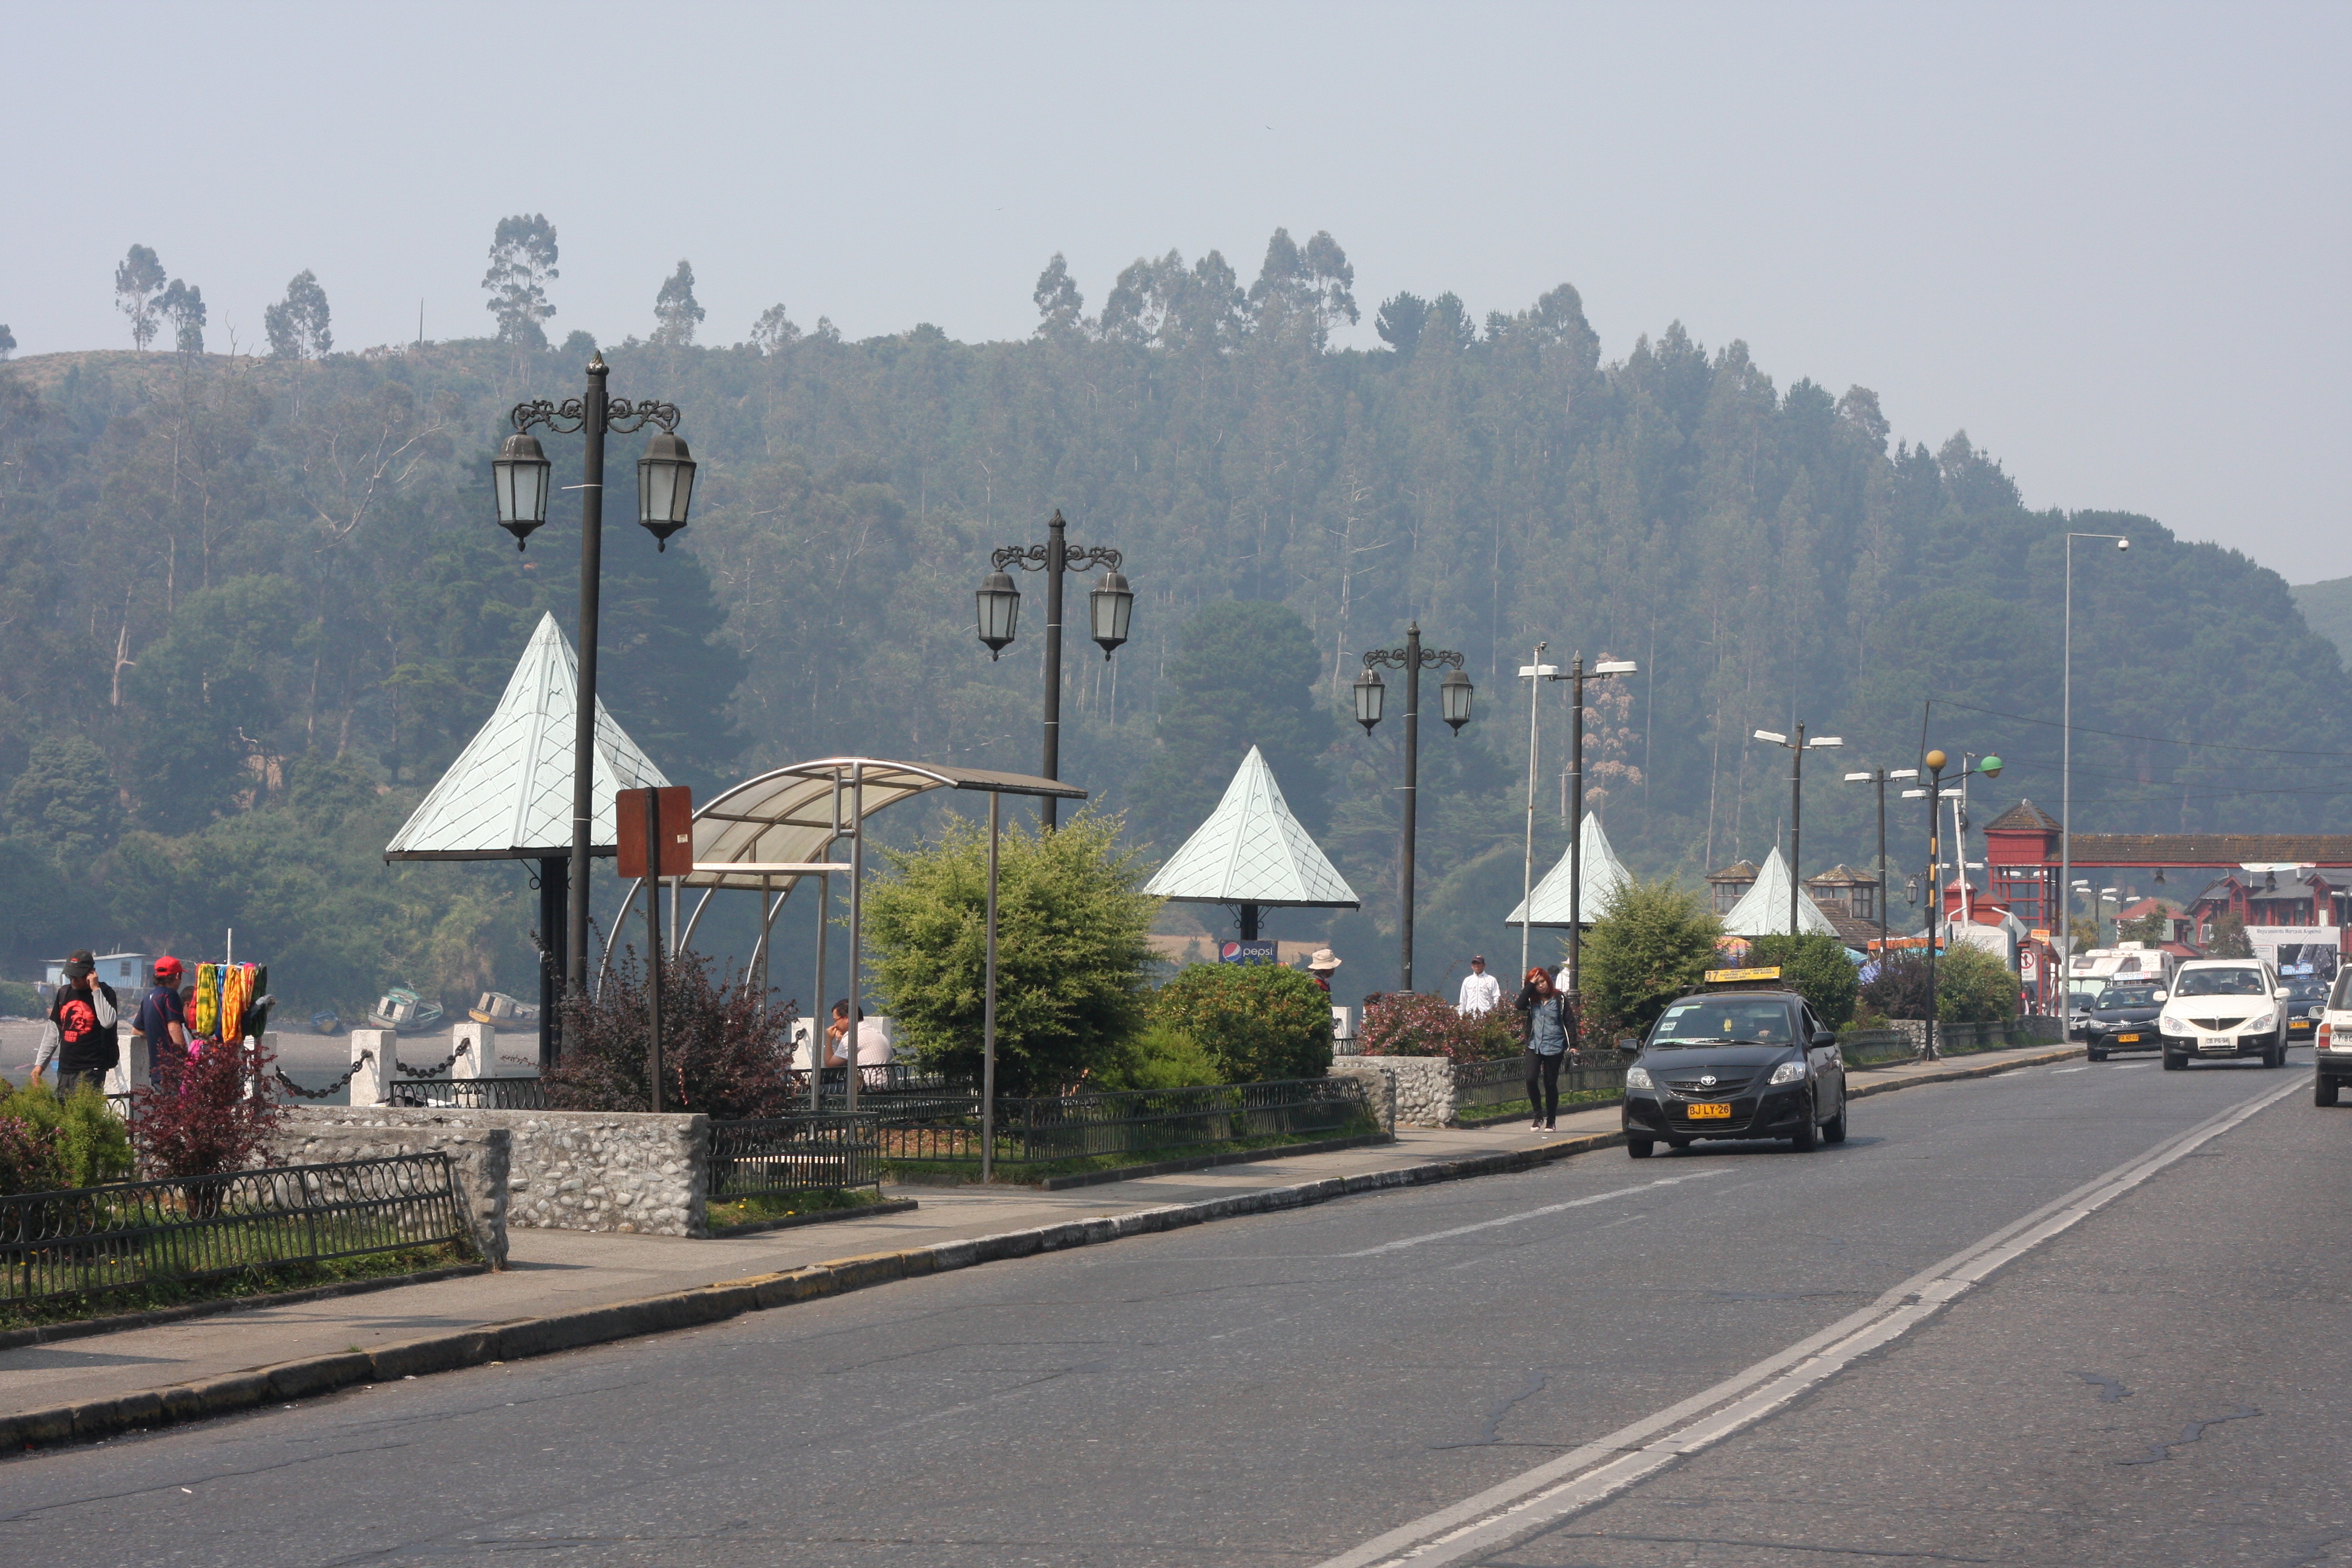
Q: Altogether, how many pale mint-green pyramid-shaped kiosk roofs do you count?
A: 4